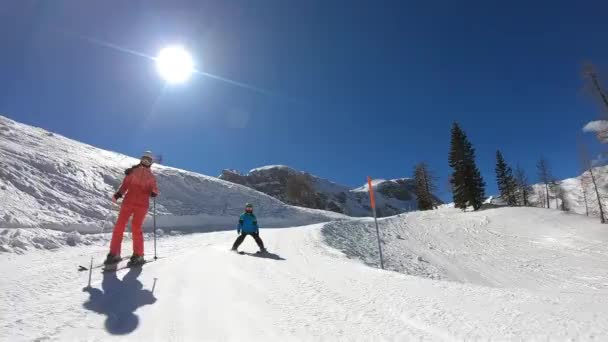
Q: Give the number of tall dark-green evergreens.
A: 2